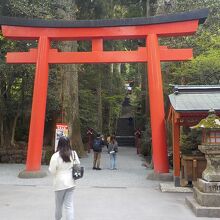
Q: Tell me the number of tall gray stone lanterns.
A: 1